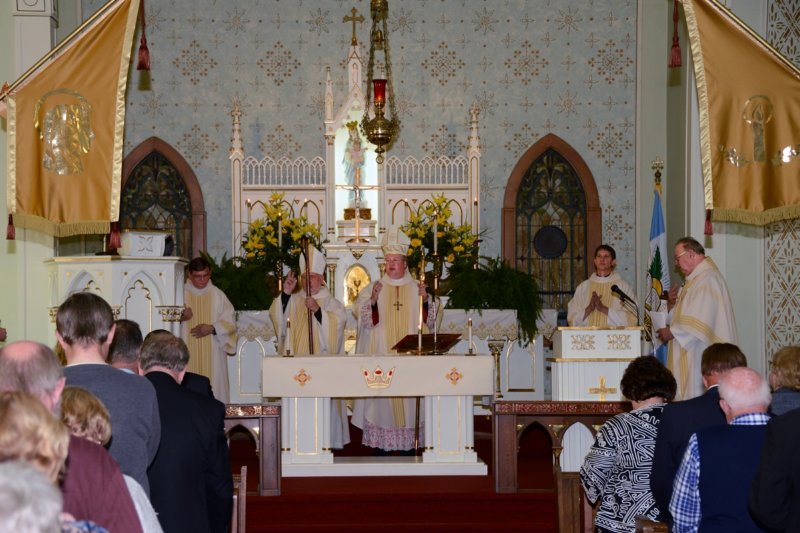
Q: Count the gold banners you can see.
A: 2